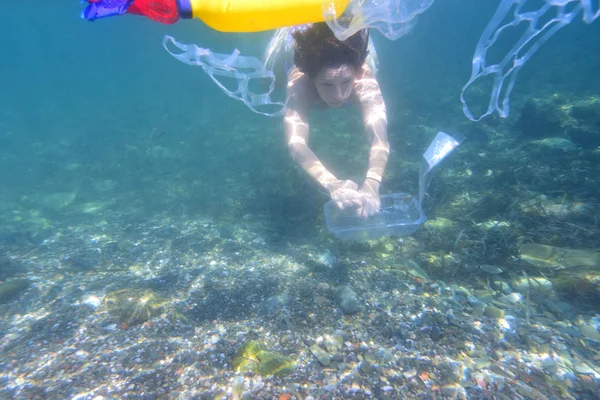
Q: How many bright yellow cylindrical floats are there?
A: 1